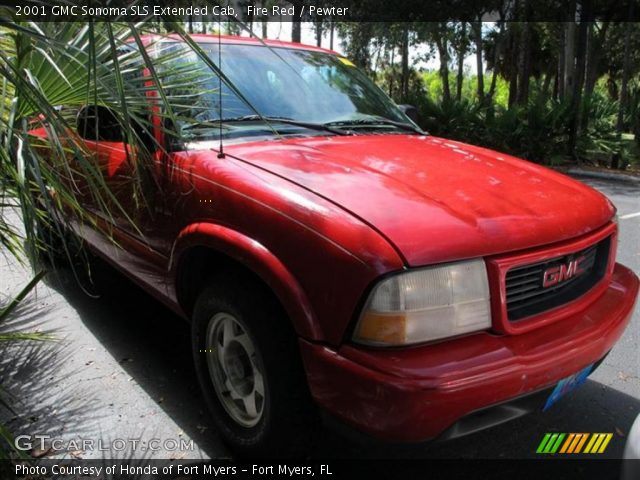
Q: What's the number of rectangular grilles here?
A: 1